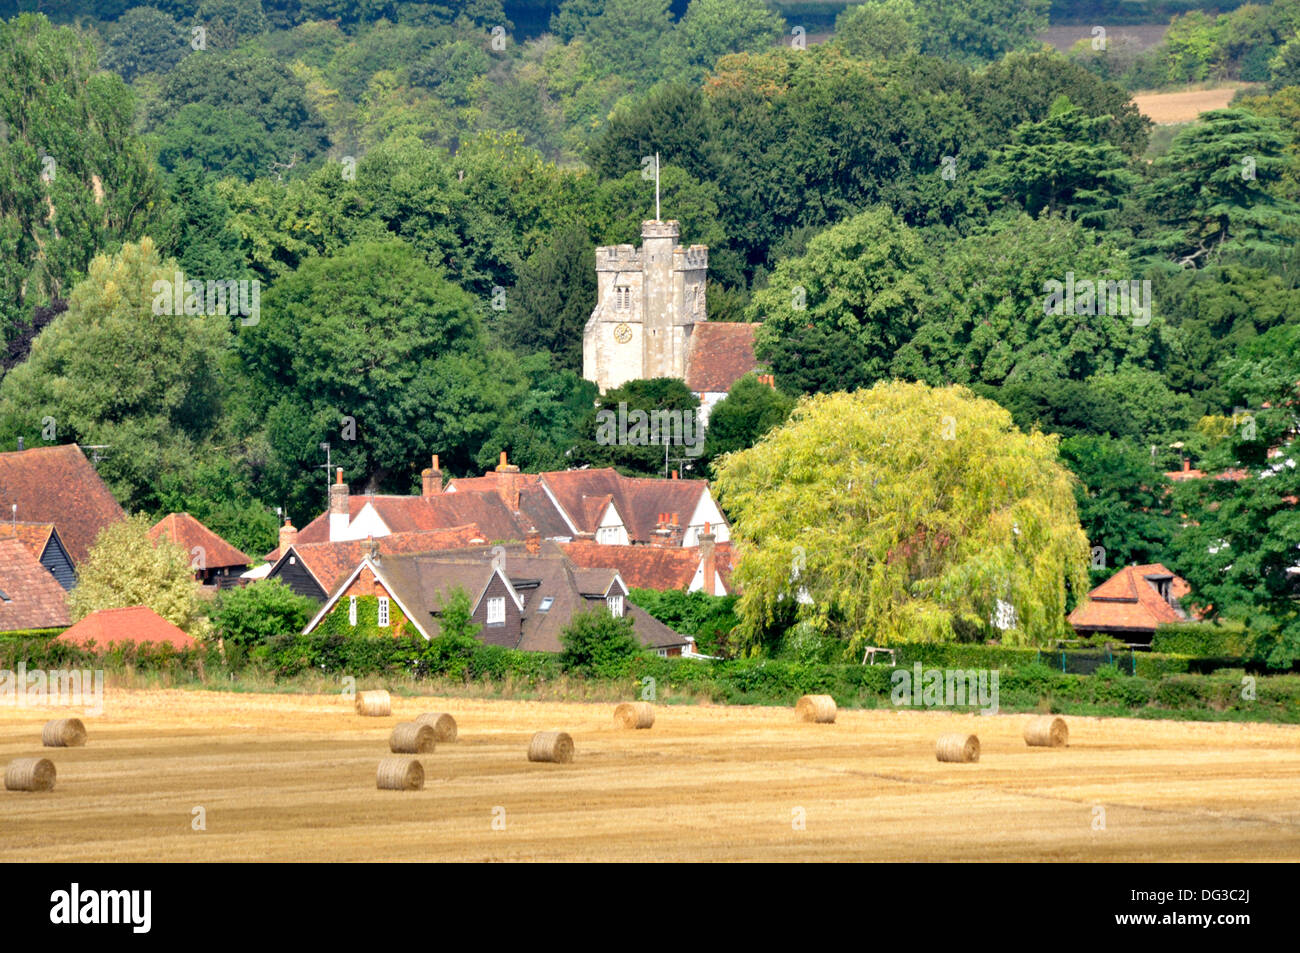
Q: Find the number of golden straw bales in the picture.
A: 11